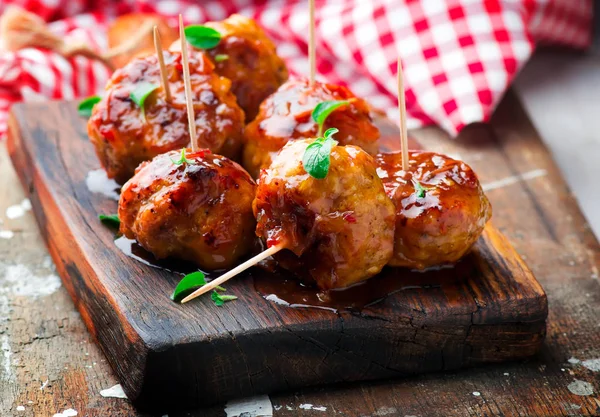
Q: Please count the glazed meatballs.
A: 6